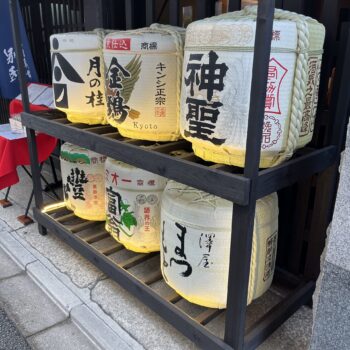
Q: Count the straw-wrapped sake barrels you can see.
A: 6